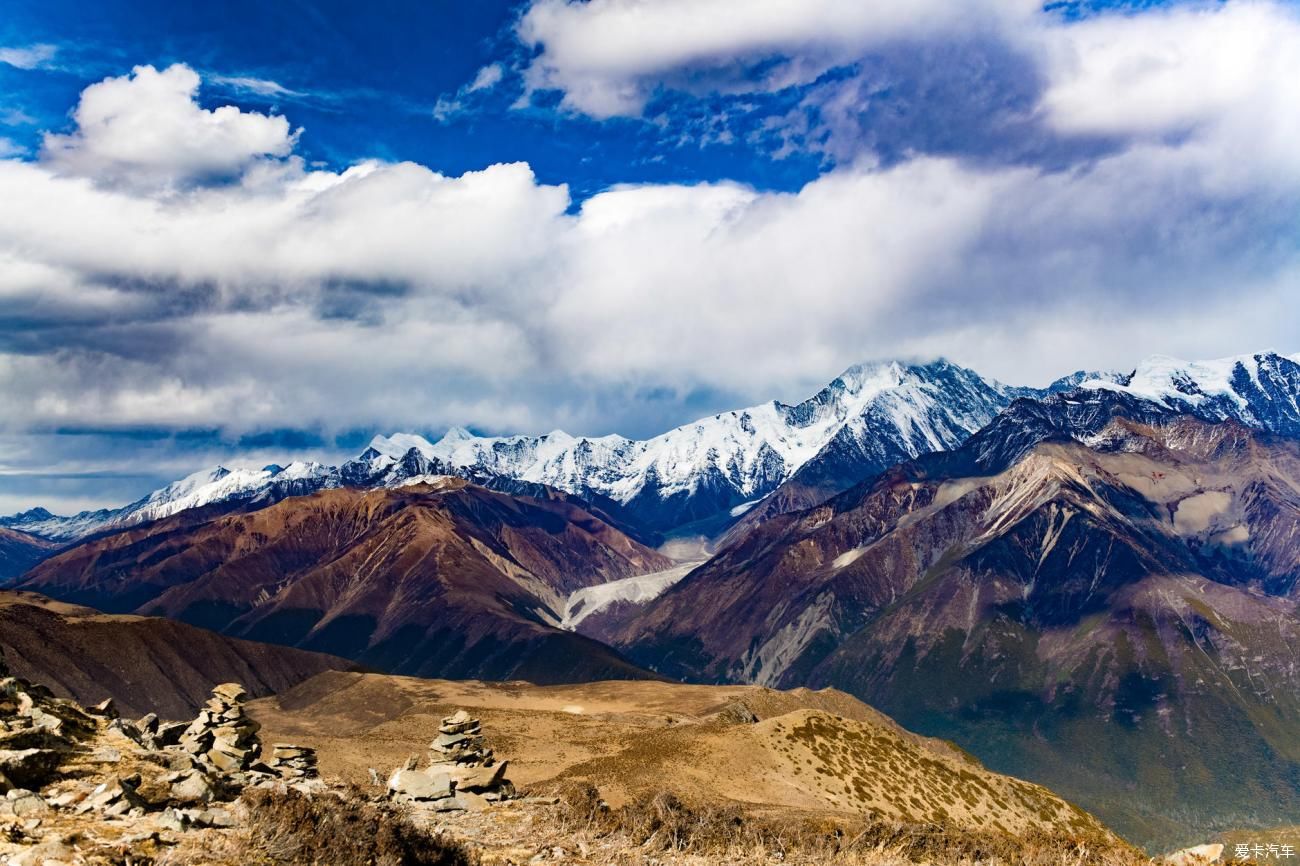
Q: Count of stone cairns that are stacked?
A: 3